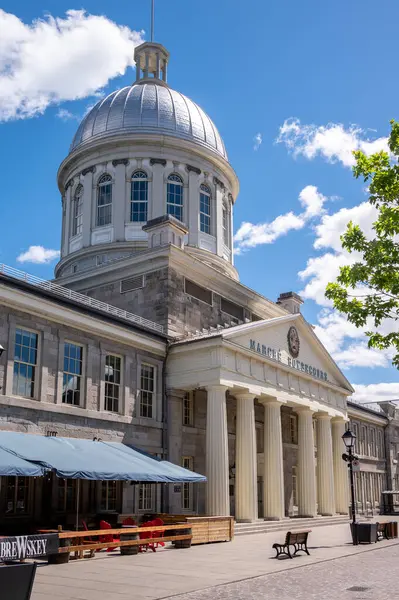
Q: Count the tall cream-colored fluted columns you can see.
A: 6